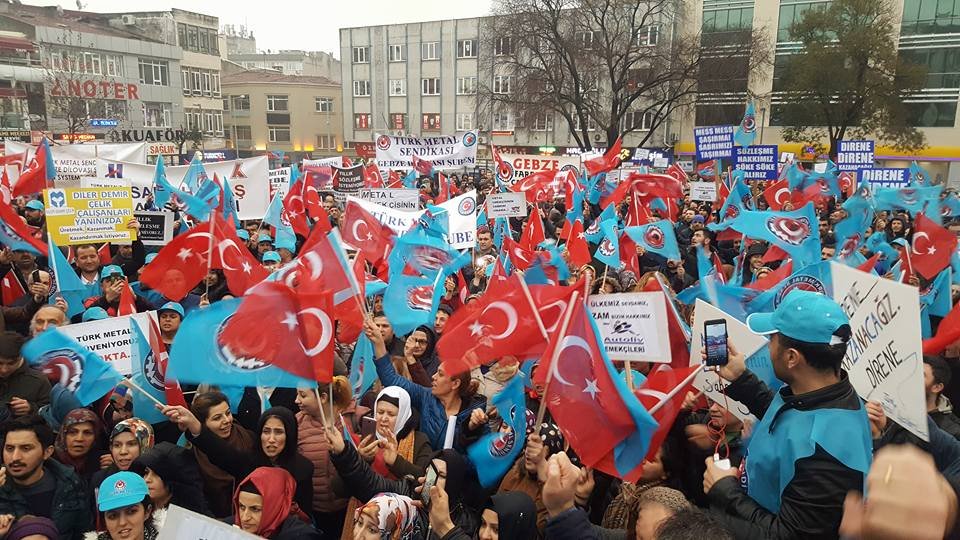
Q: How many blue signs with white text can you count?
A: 4